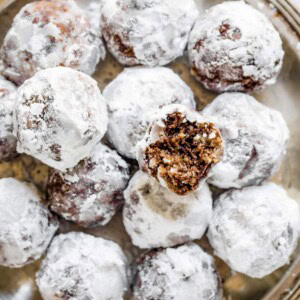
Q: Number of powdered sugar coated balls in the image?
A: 14